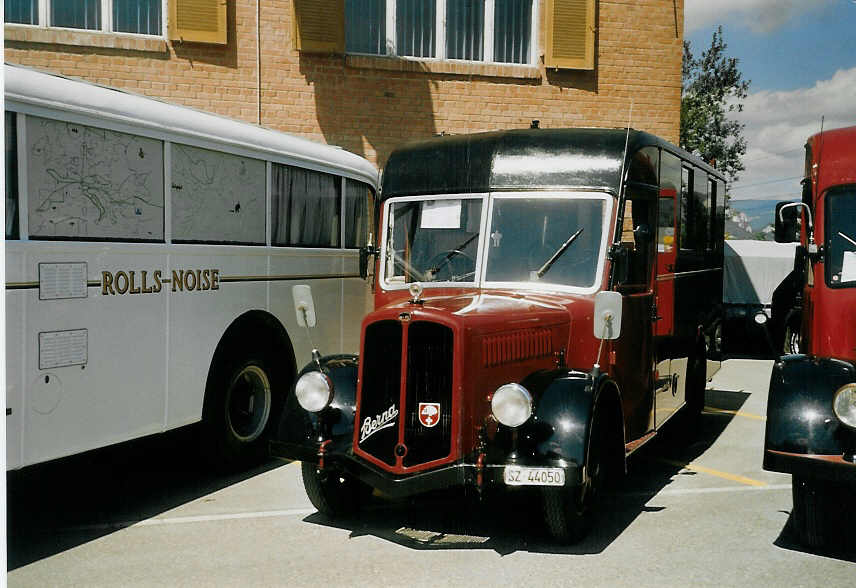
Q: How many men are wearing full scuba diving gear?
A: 0